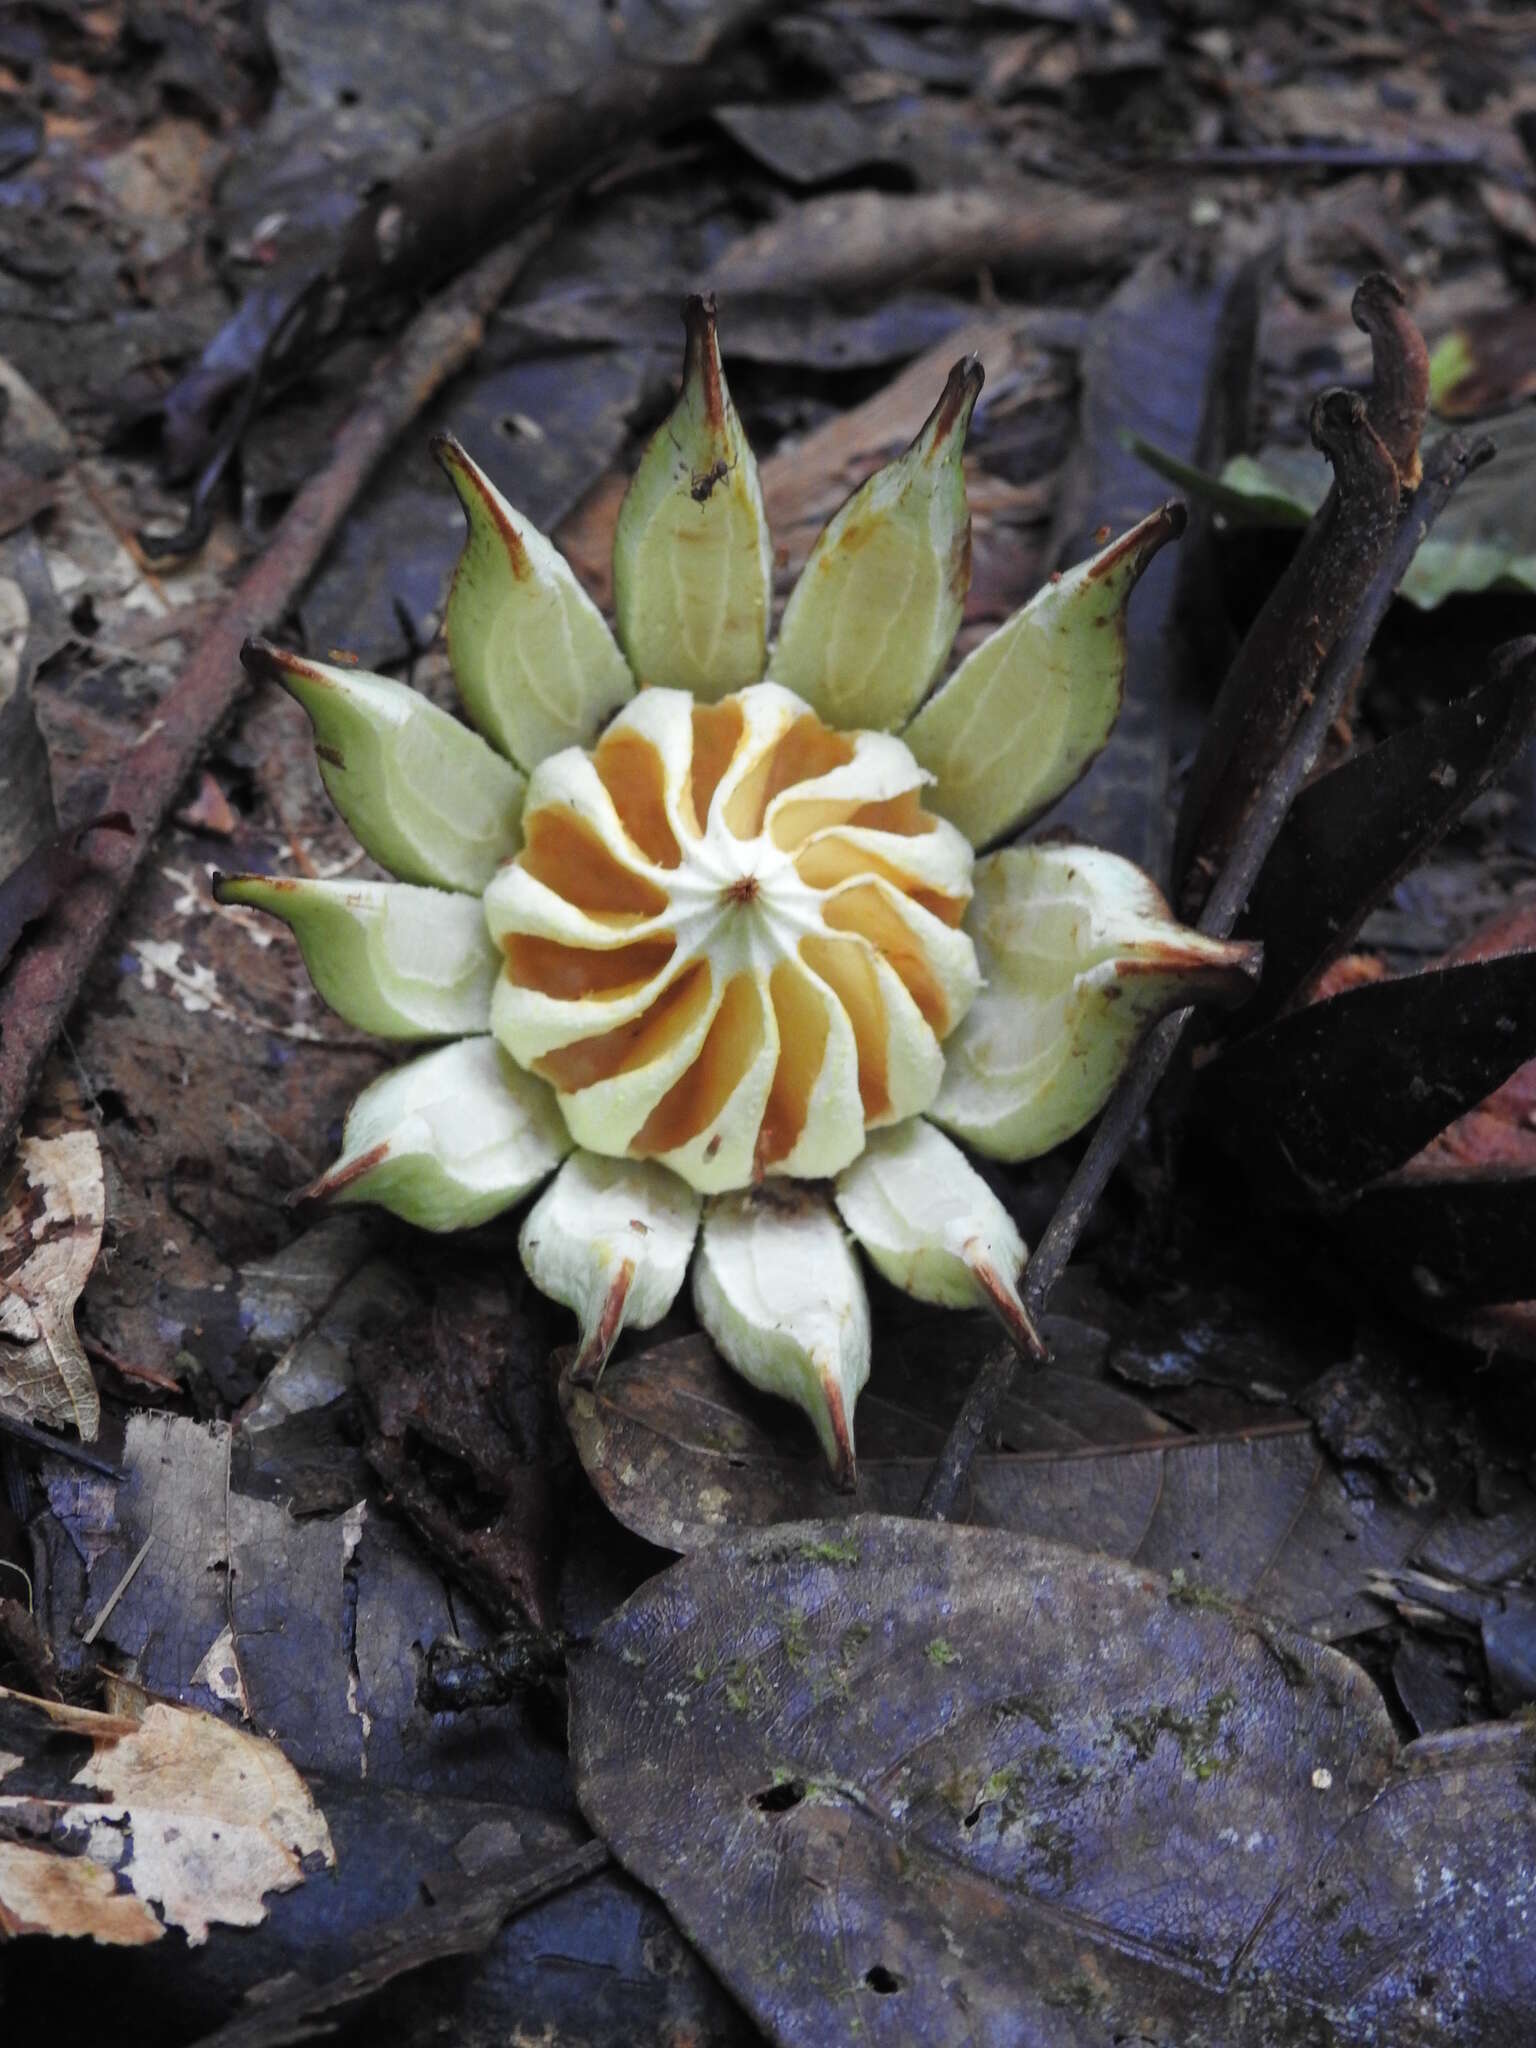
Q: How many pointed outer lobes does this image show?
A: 11